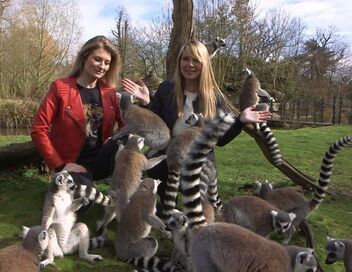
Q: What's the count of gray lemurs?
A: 13